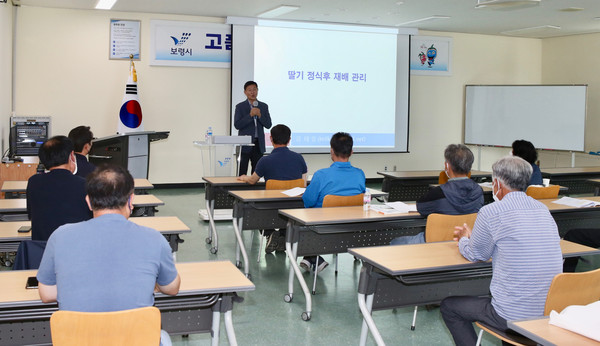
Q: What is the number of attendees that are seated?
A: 8